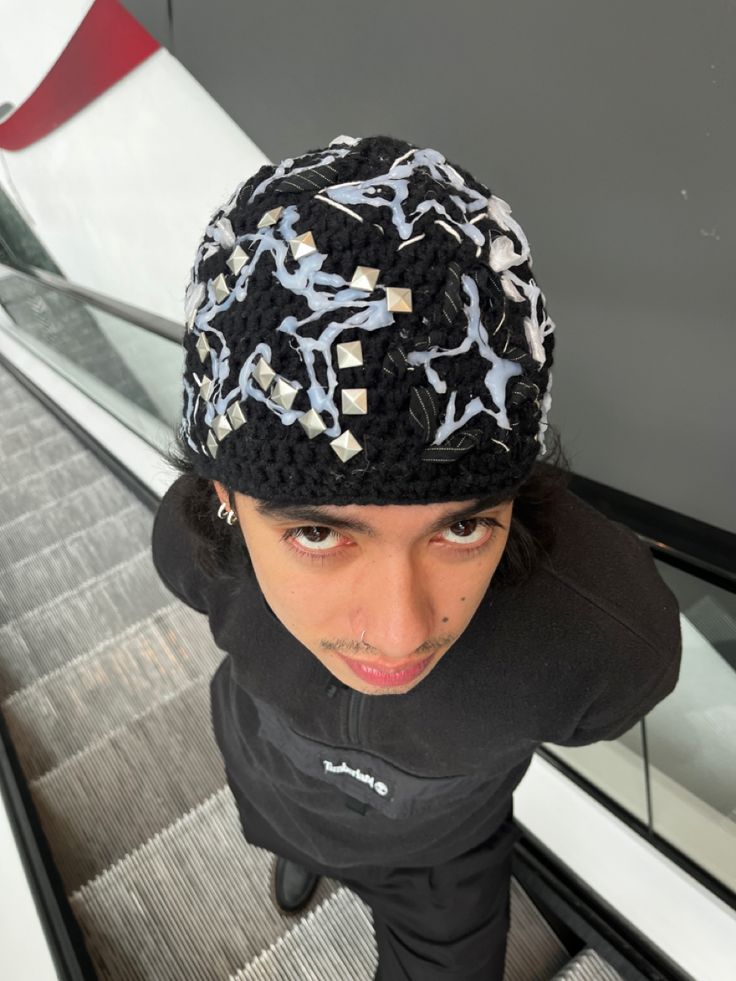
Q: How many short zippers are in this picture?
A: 1